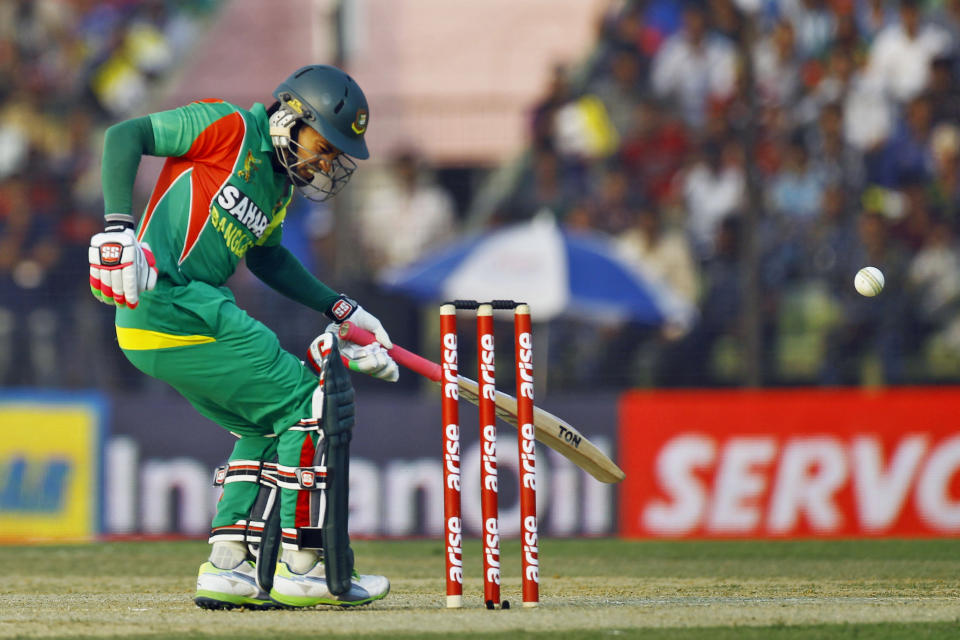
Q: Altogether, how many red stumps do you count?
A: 3